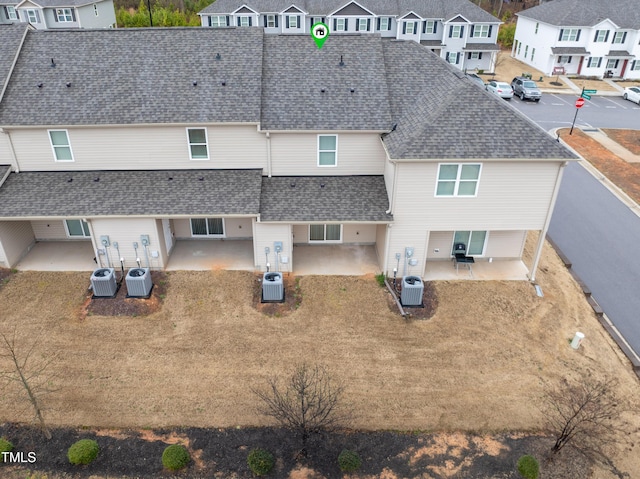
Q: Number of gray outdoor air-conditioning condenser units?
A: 4